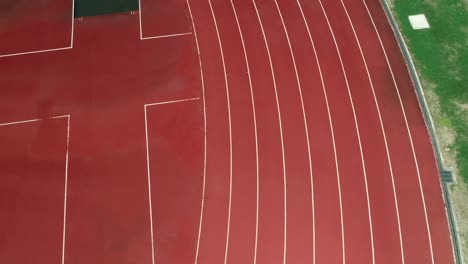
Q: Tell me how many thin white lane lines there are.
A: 9